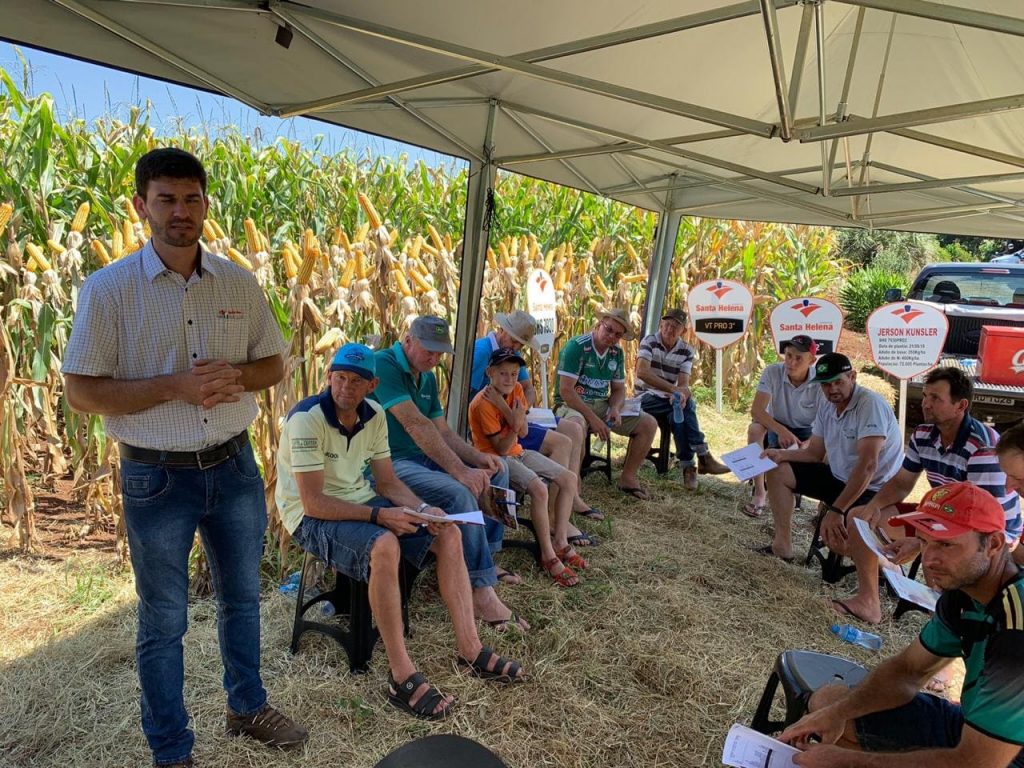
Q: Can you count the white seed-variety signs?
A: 4